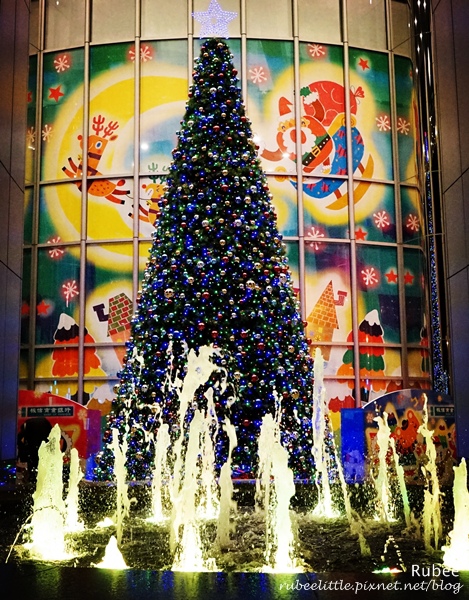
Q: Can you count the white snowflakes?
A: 14